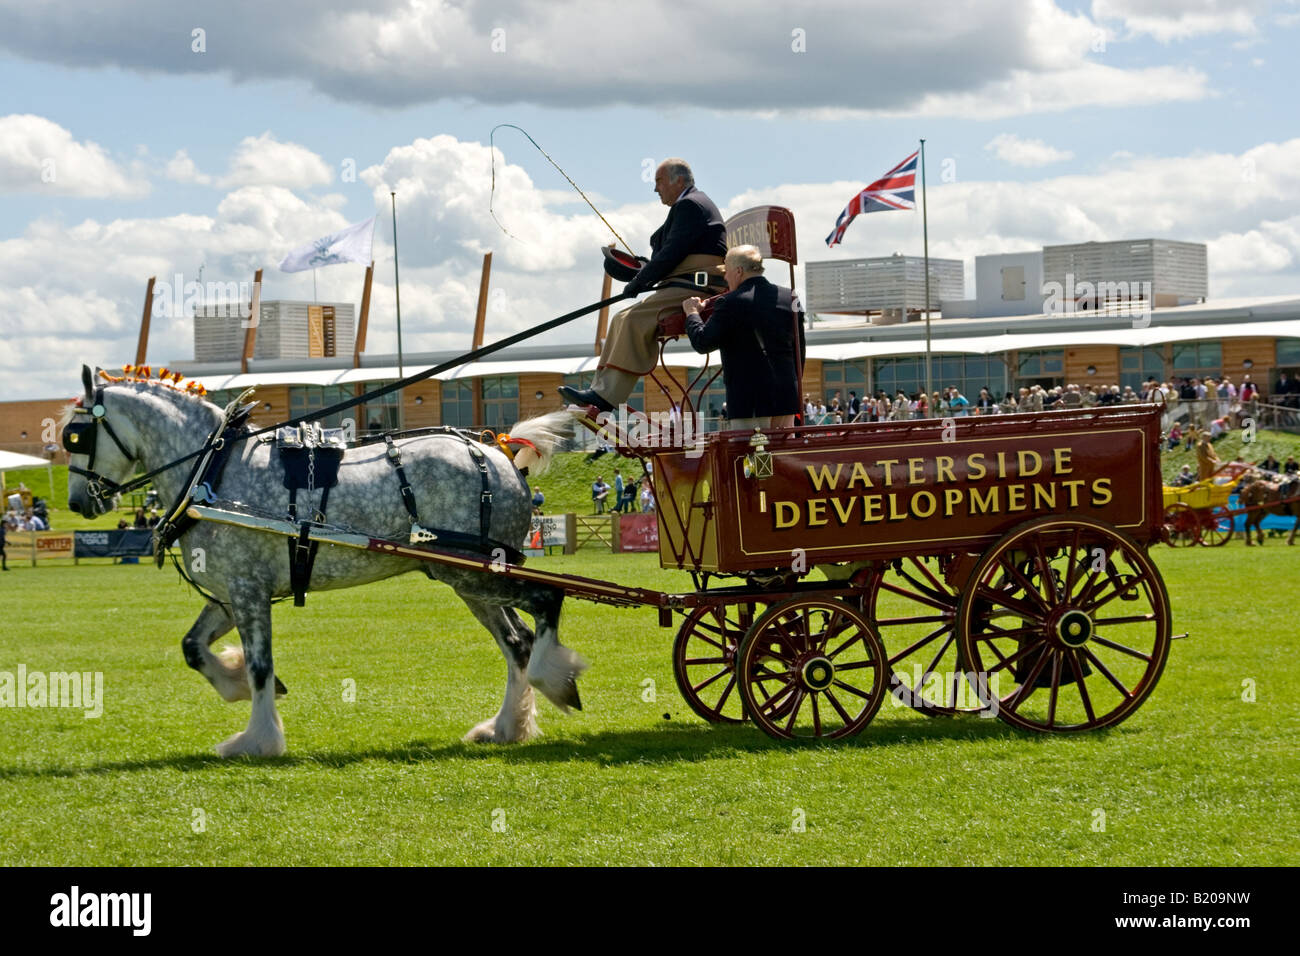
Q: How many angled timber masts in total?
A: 5